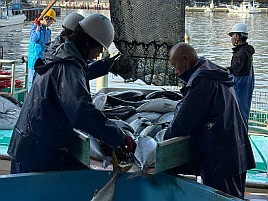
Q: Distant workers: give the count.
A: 2